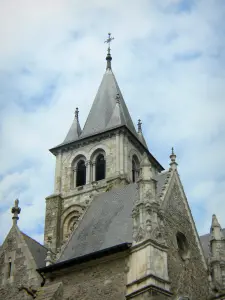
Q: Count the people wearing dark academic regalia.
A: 0